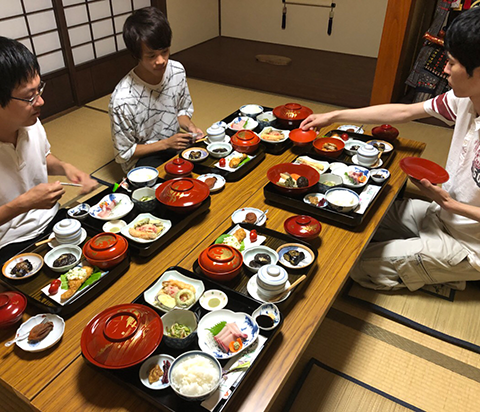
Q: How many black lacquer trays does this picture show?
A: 8